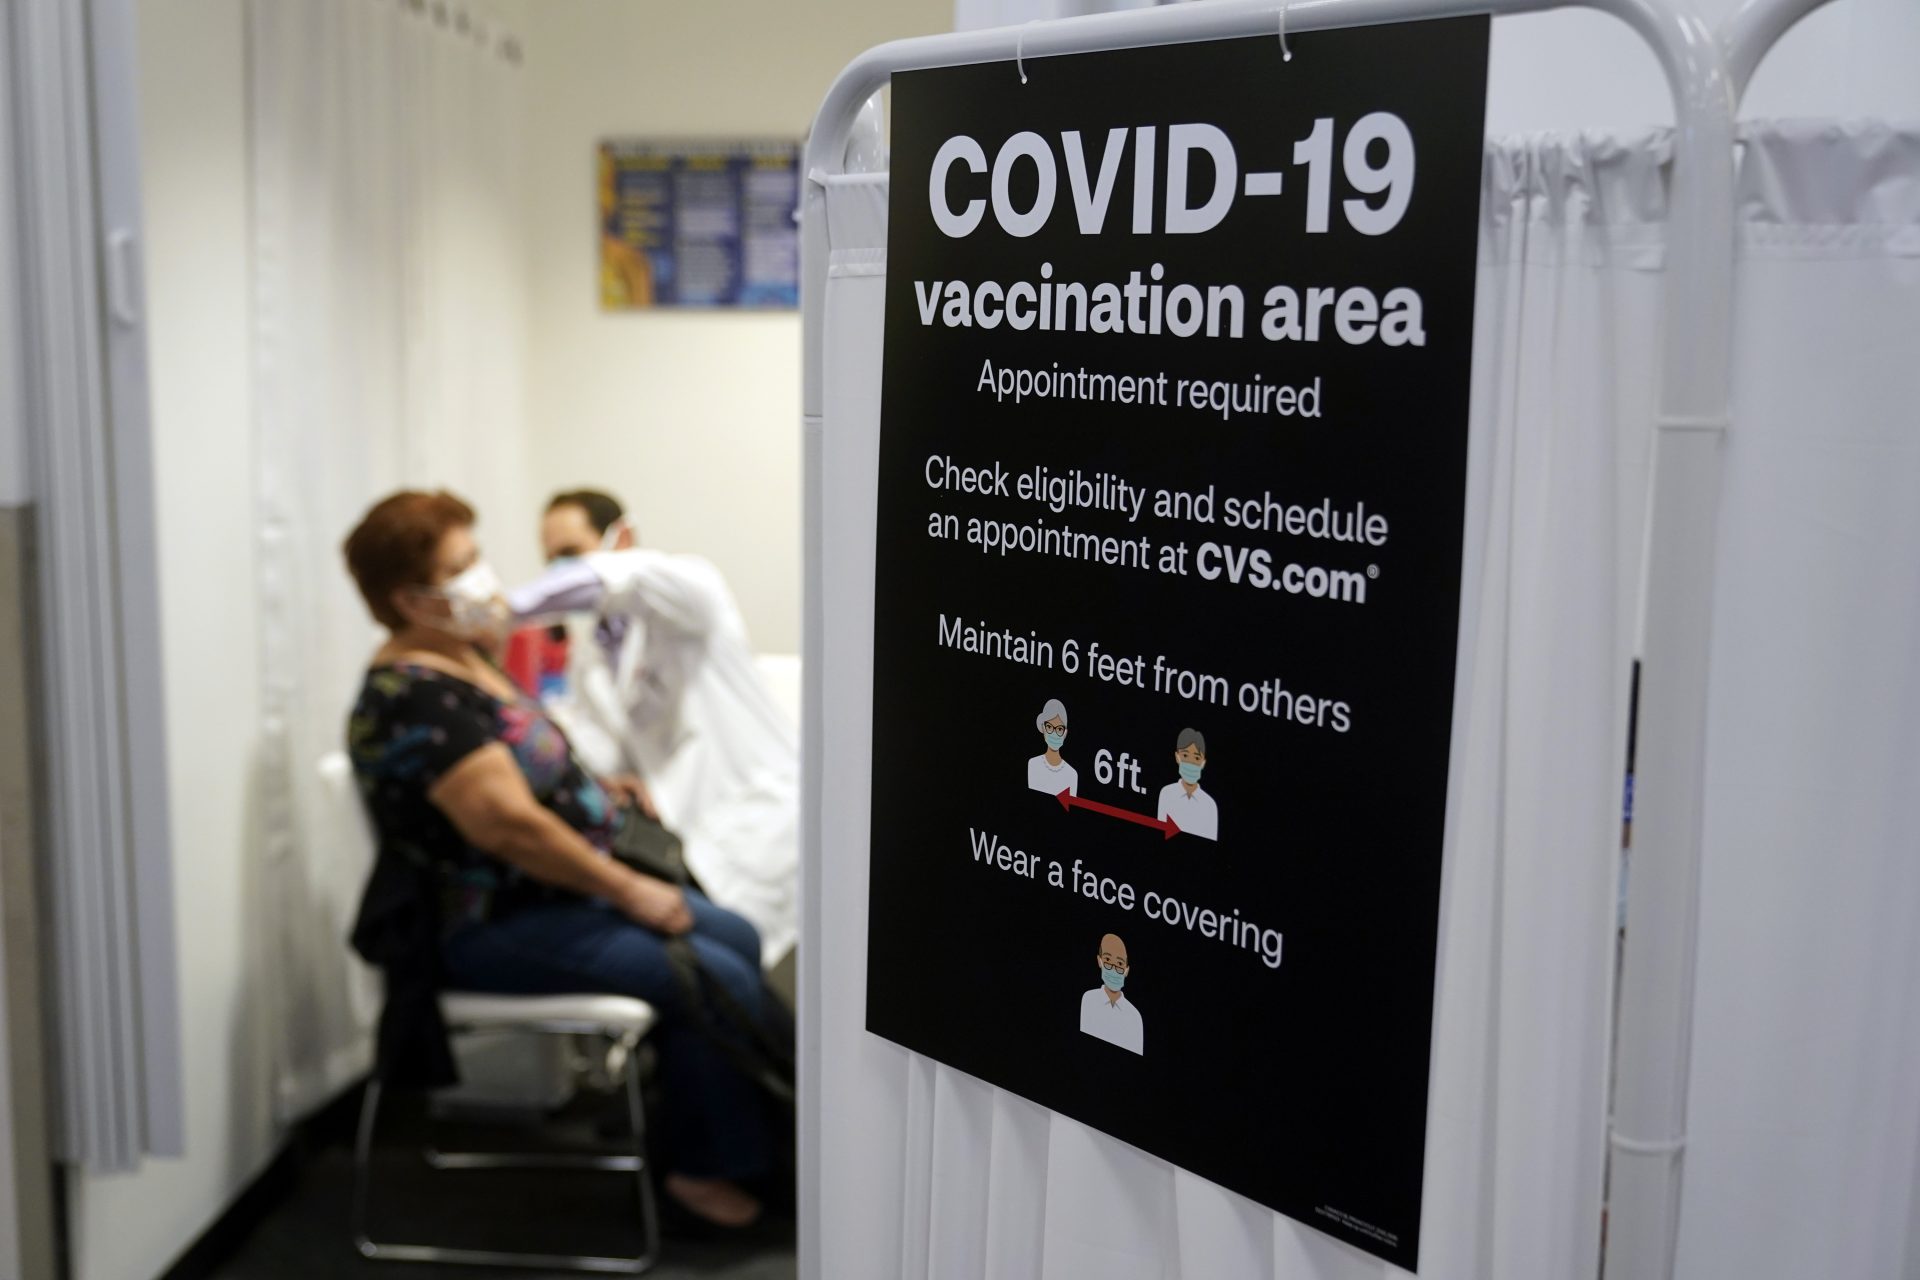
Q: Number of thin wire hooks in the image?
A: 2